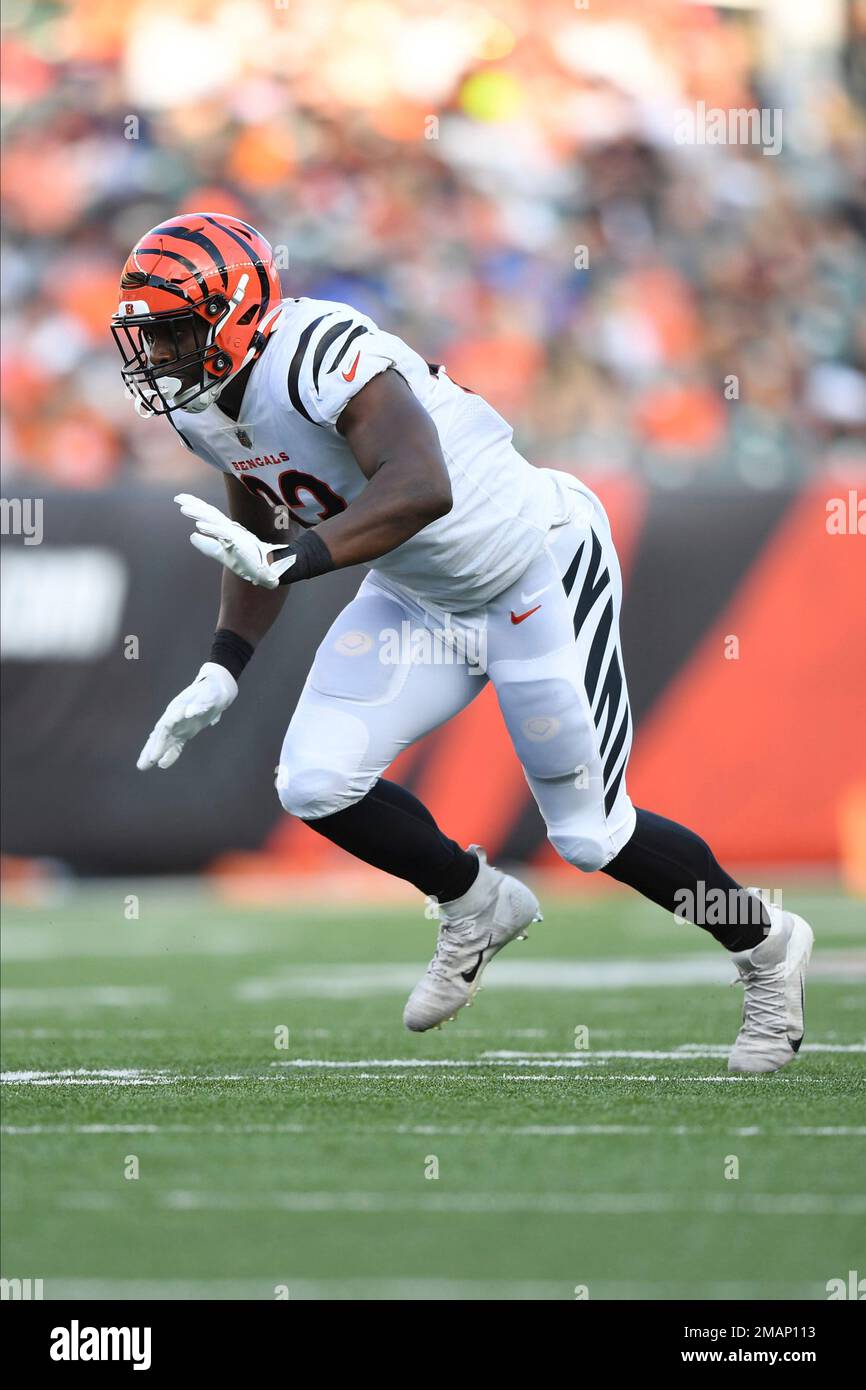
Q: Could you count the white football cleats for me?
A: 2